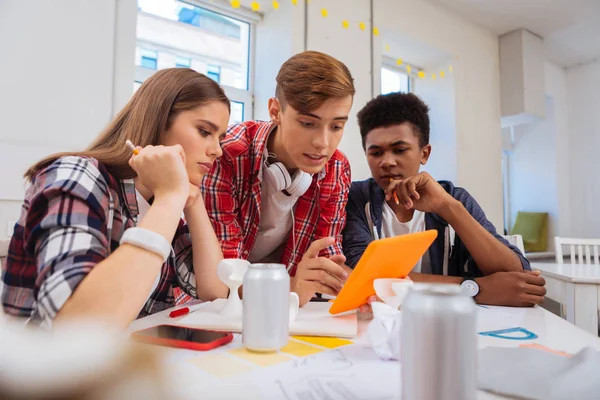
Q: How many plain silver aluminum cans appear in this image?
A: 2